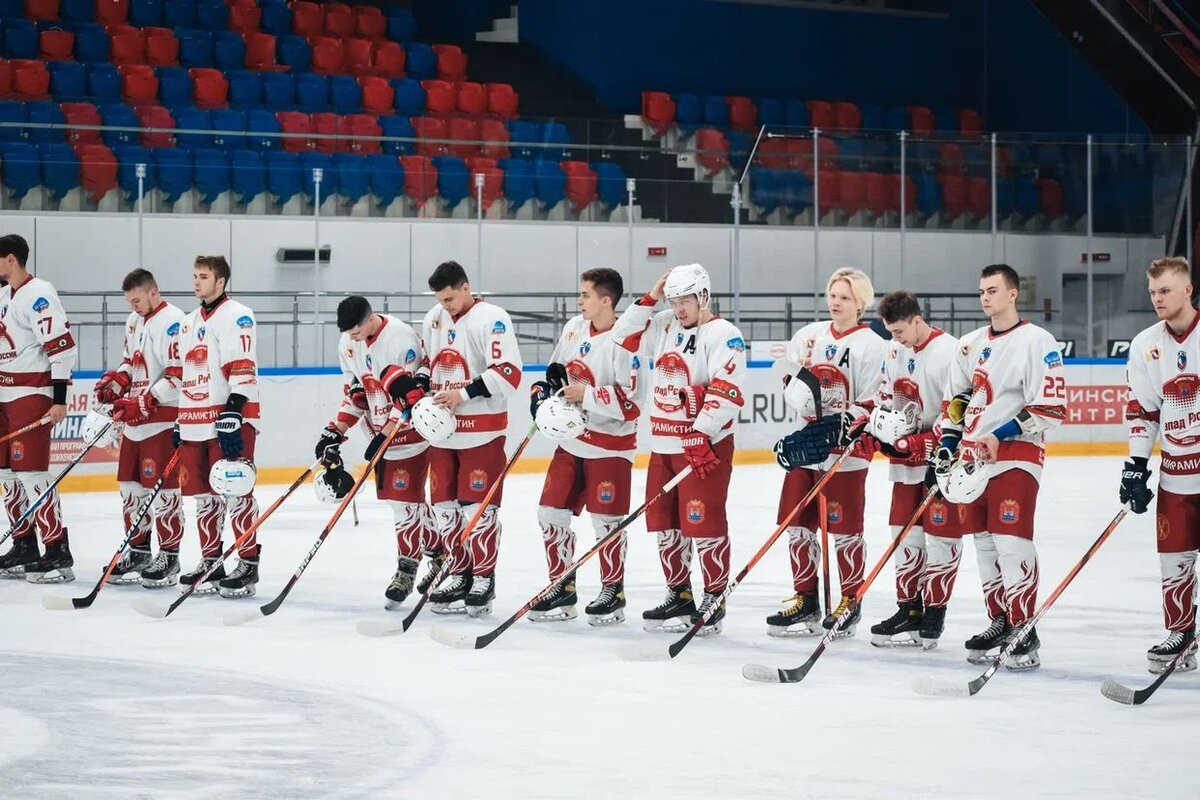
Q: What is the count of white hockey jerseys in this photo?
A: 11